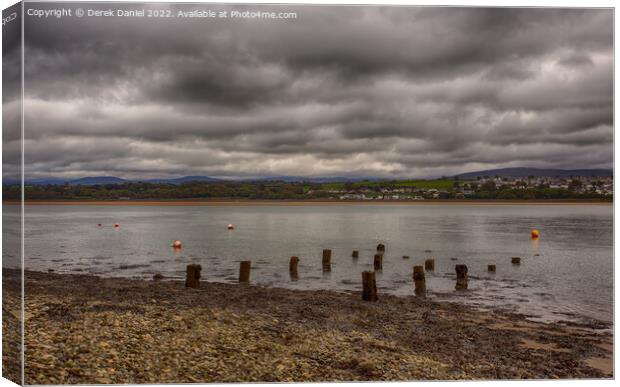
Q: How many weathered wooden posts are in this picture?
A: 13